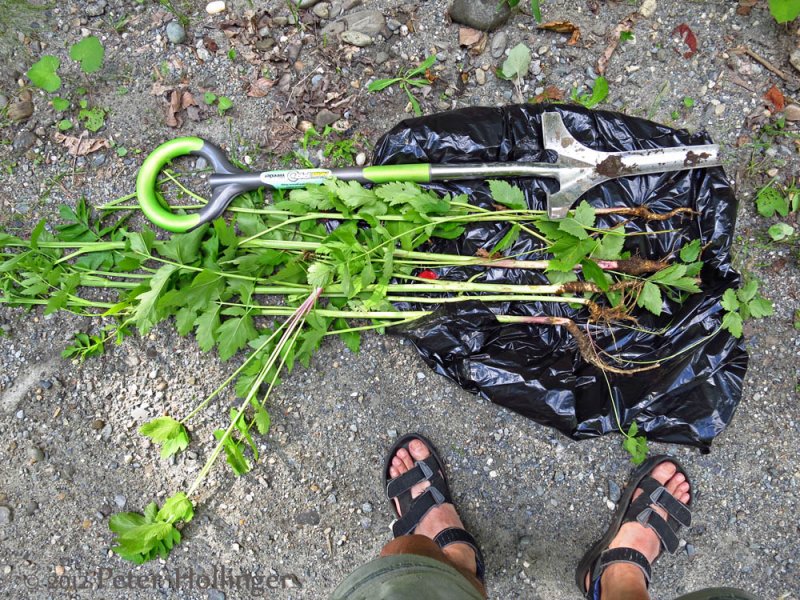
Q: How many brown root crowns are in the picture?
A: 5